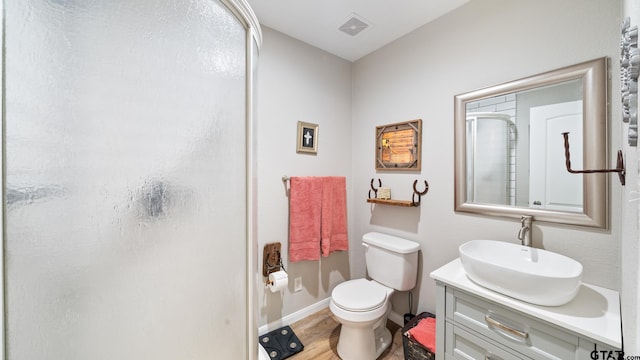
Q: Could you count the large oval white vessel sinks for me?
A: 1